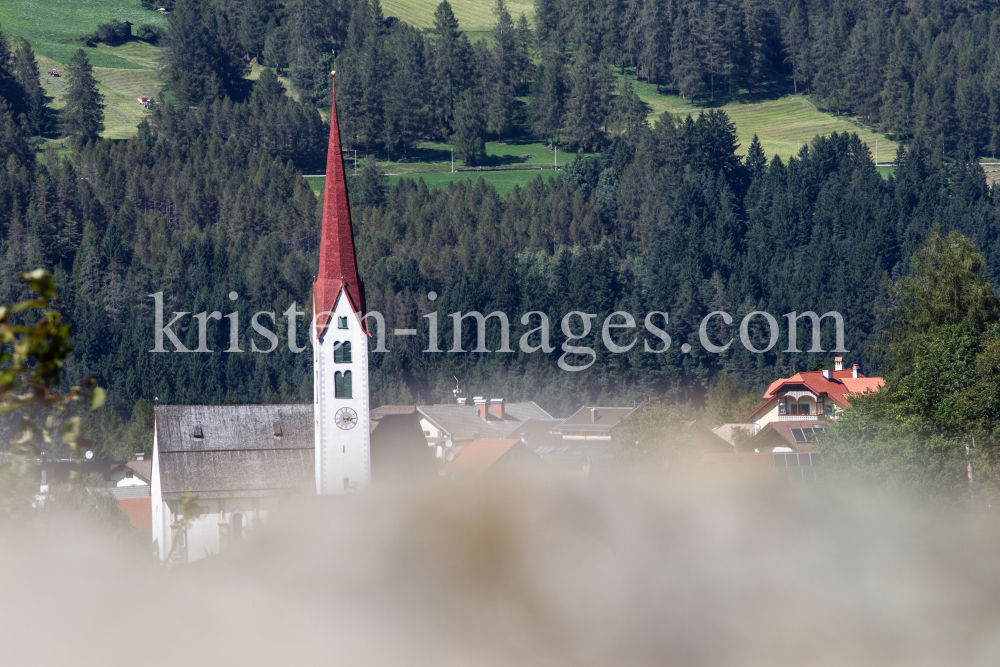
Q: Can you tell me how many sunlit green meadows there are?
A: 4